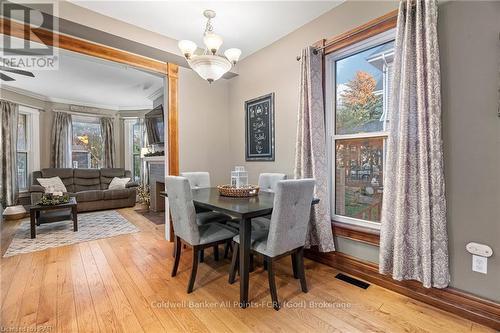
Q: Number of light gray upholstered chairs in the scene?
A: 4